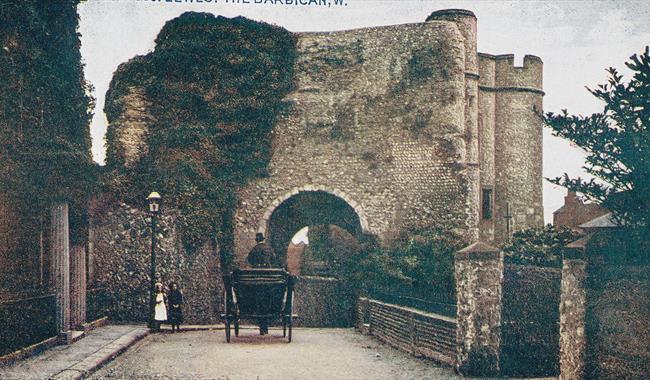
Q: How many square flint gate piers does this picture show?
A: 2